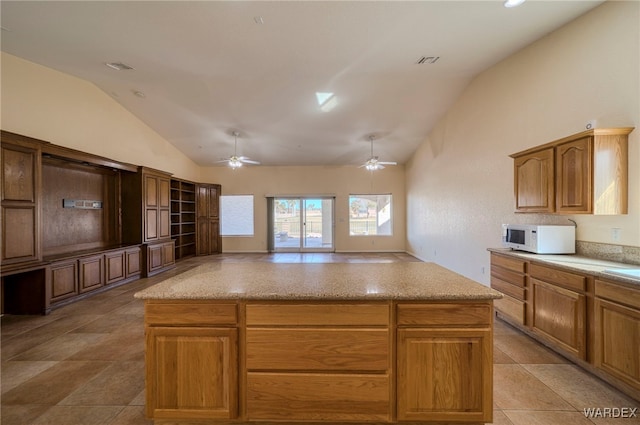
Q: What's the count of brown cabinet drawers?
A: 11